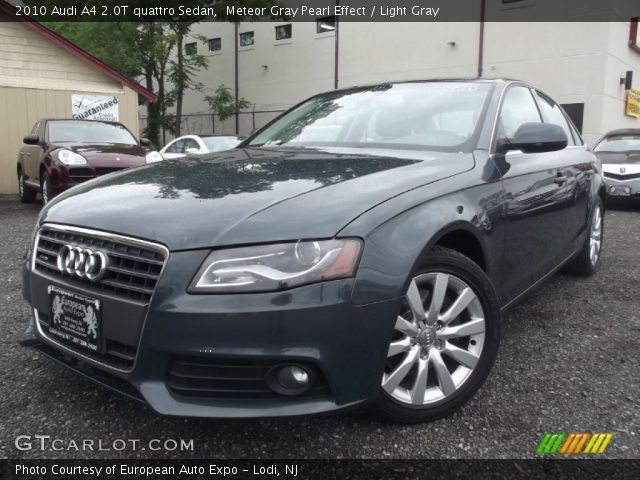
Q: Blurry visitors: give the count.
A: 0